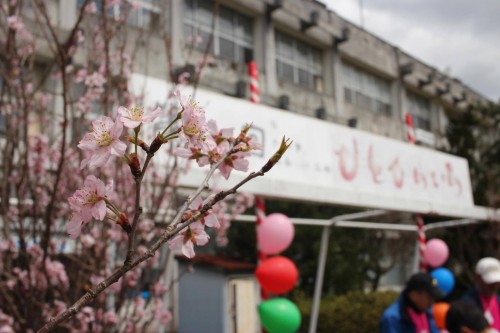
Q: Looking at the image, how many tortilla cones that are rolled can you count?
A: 0